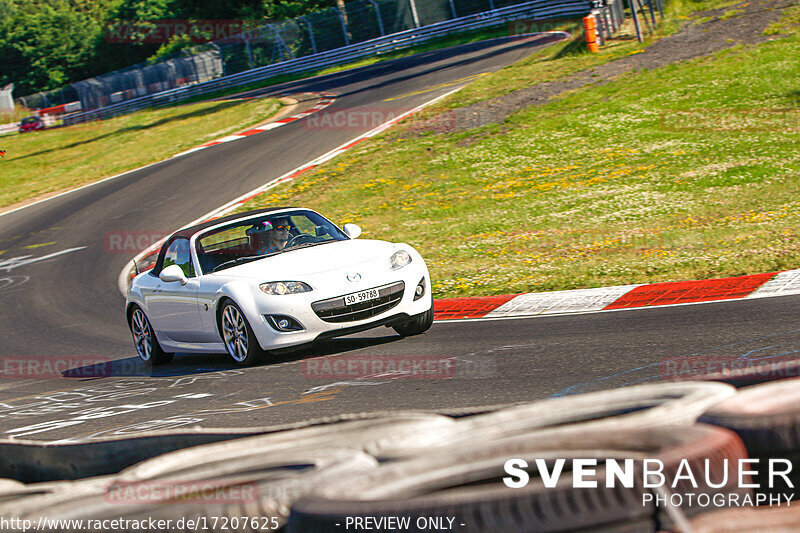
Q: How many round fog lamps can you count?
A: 2